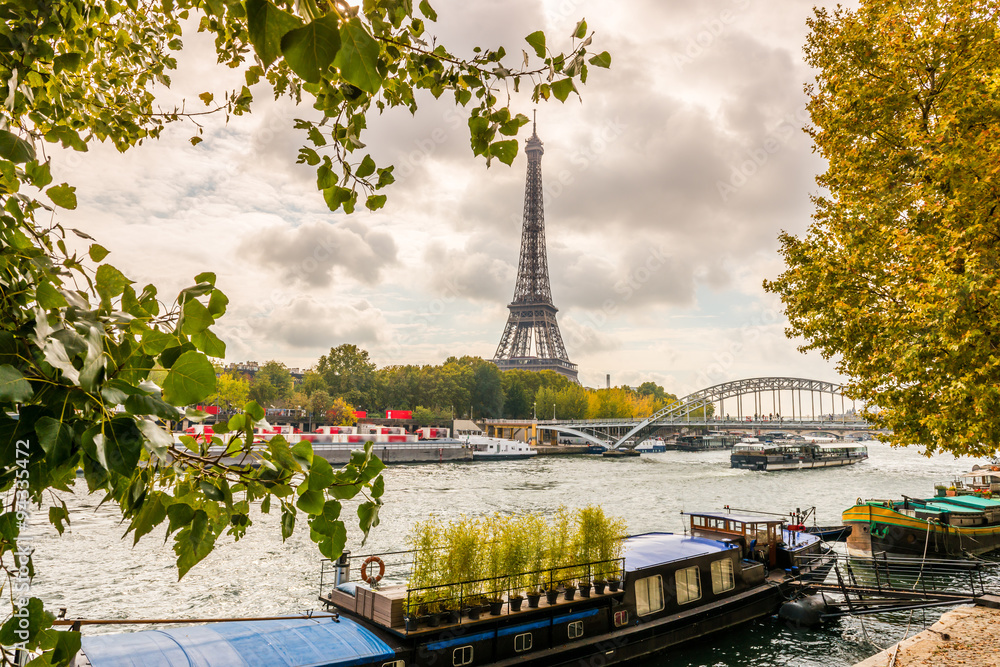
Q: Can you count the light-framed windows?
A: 8